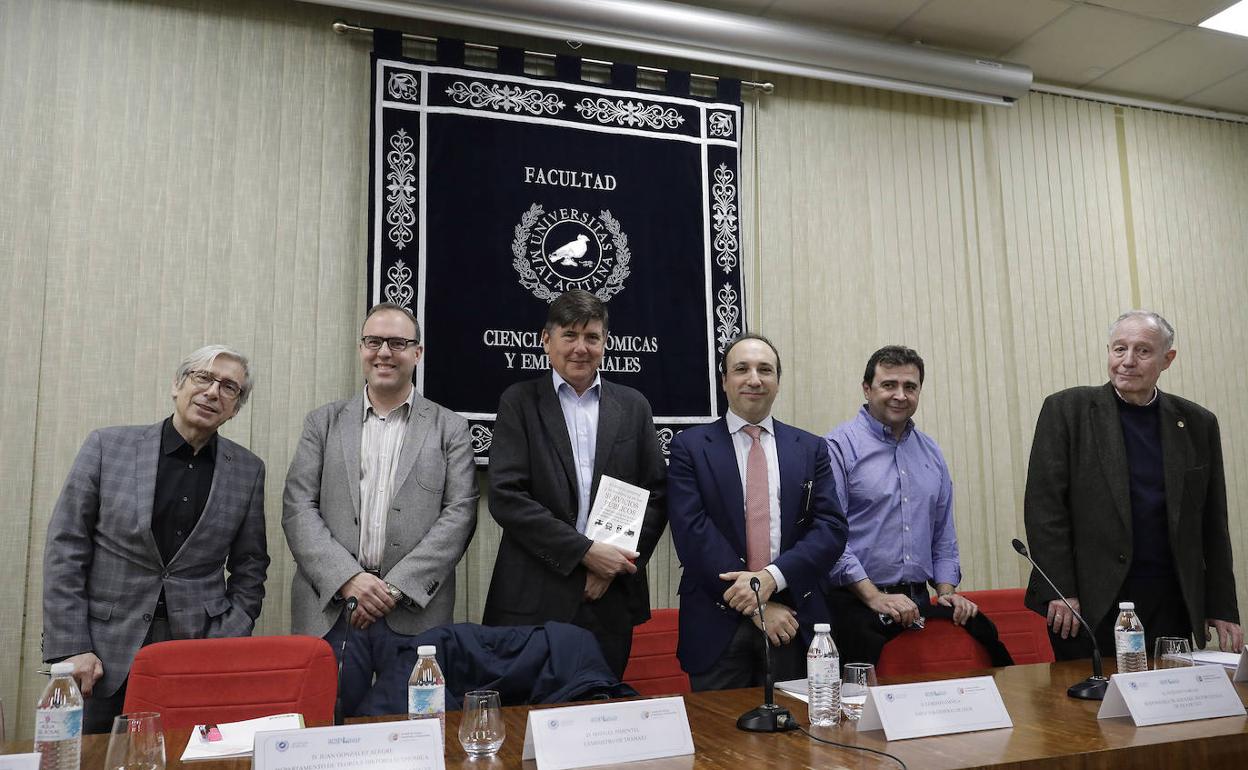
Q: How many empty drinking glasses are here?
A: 4